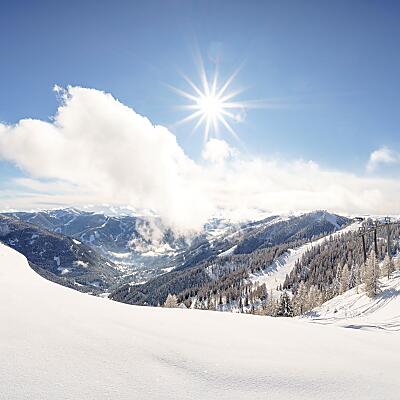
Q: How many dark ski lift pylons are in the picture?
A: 3